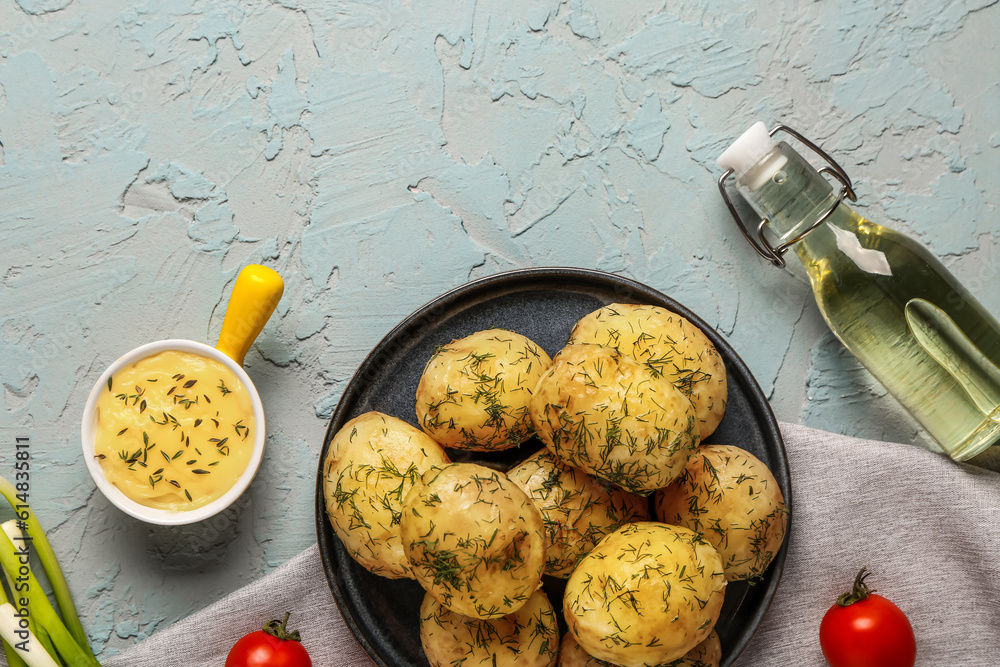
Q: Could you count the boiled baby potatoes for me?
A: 10